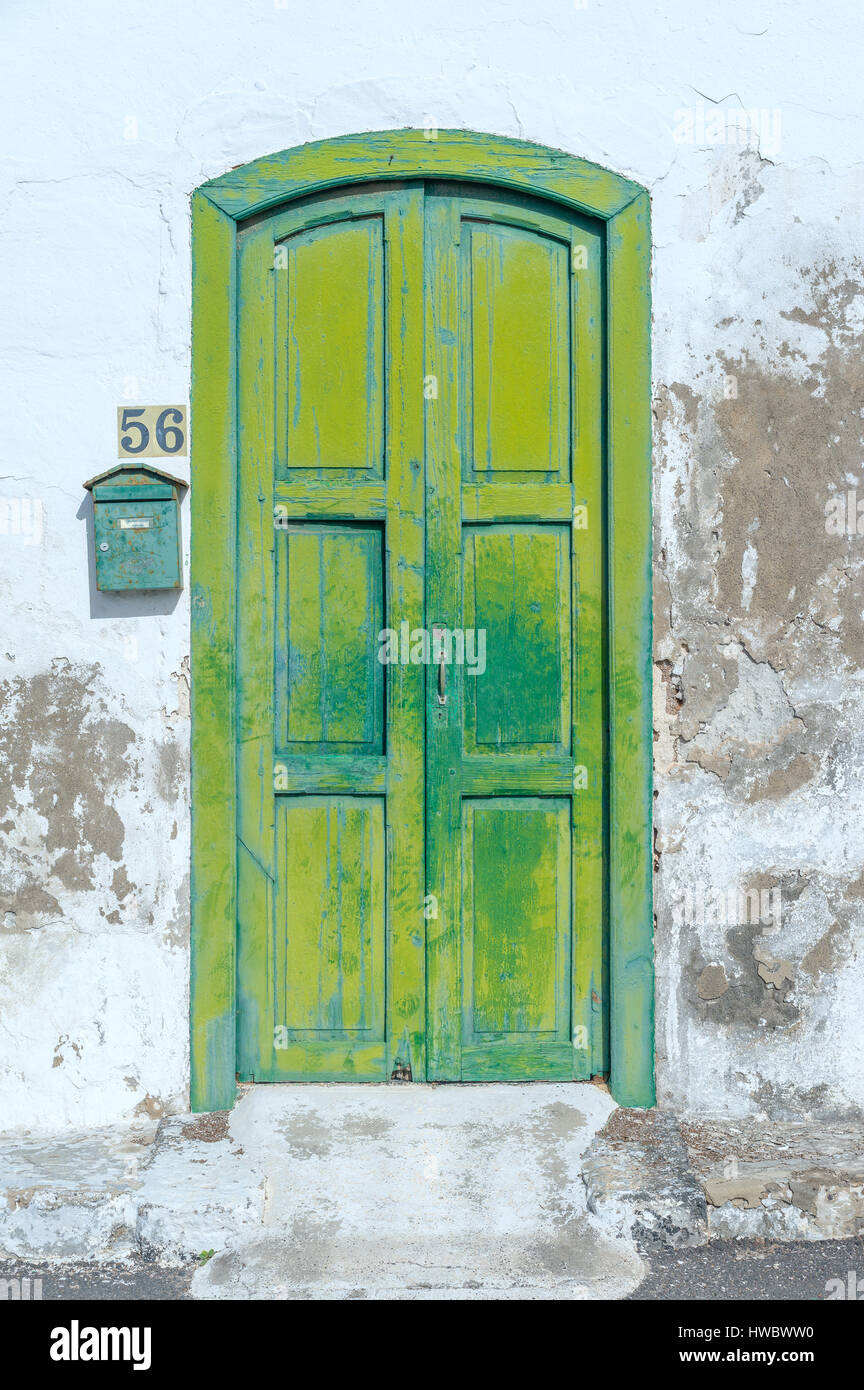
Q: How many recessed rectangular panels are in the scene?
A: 6